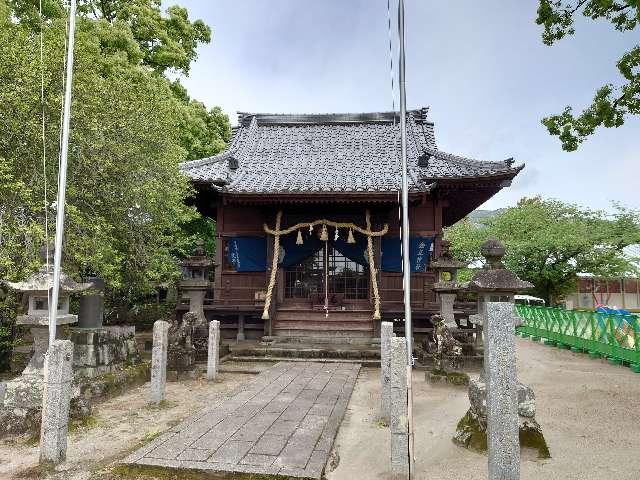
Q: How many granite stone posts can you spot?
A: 6